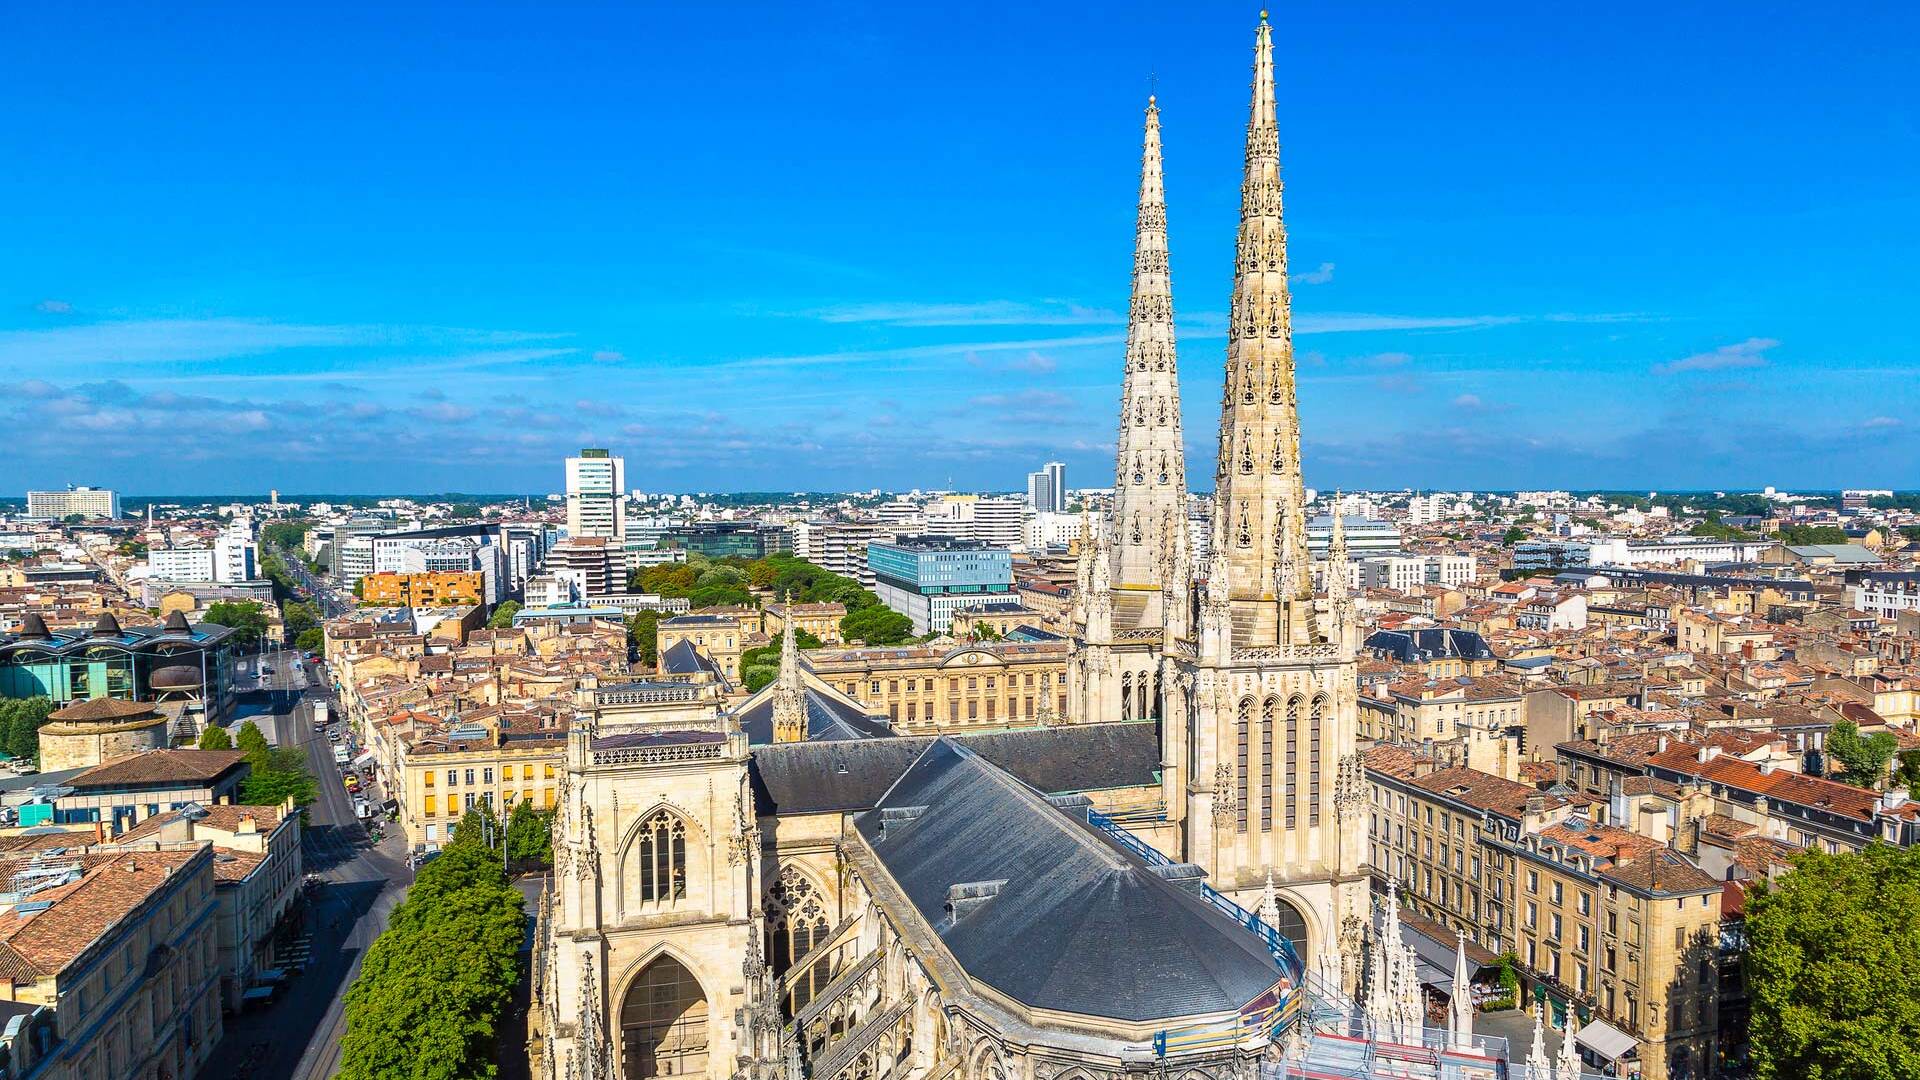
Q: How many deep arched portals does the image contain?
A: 2